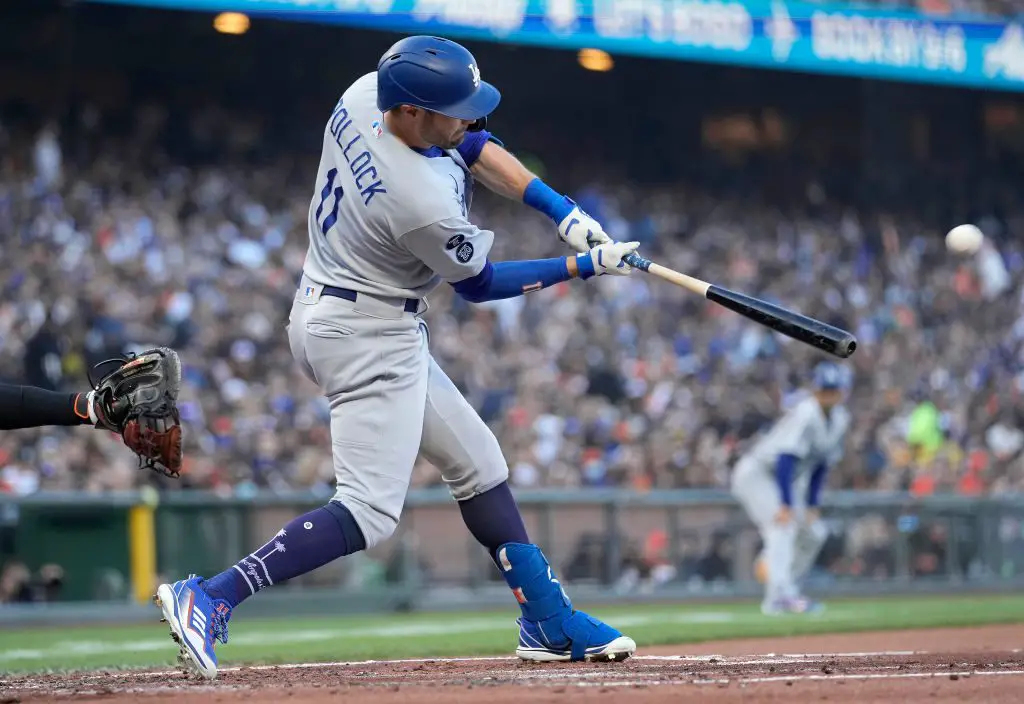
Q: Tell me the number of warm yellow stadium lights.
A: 2